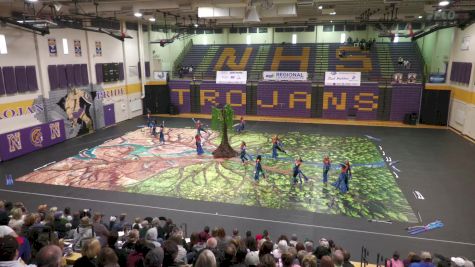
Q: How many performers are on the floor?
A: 12